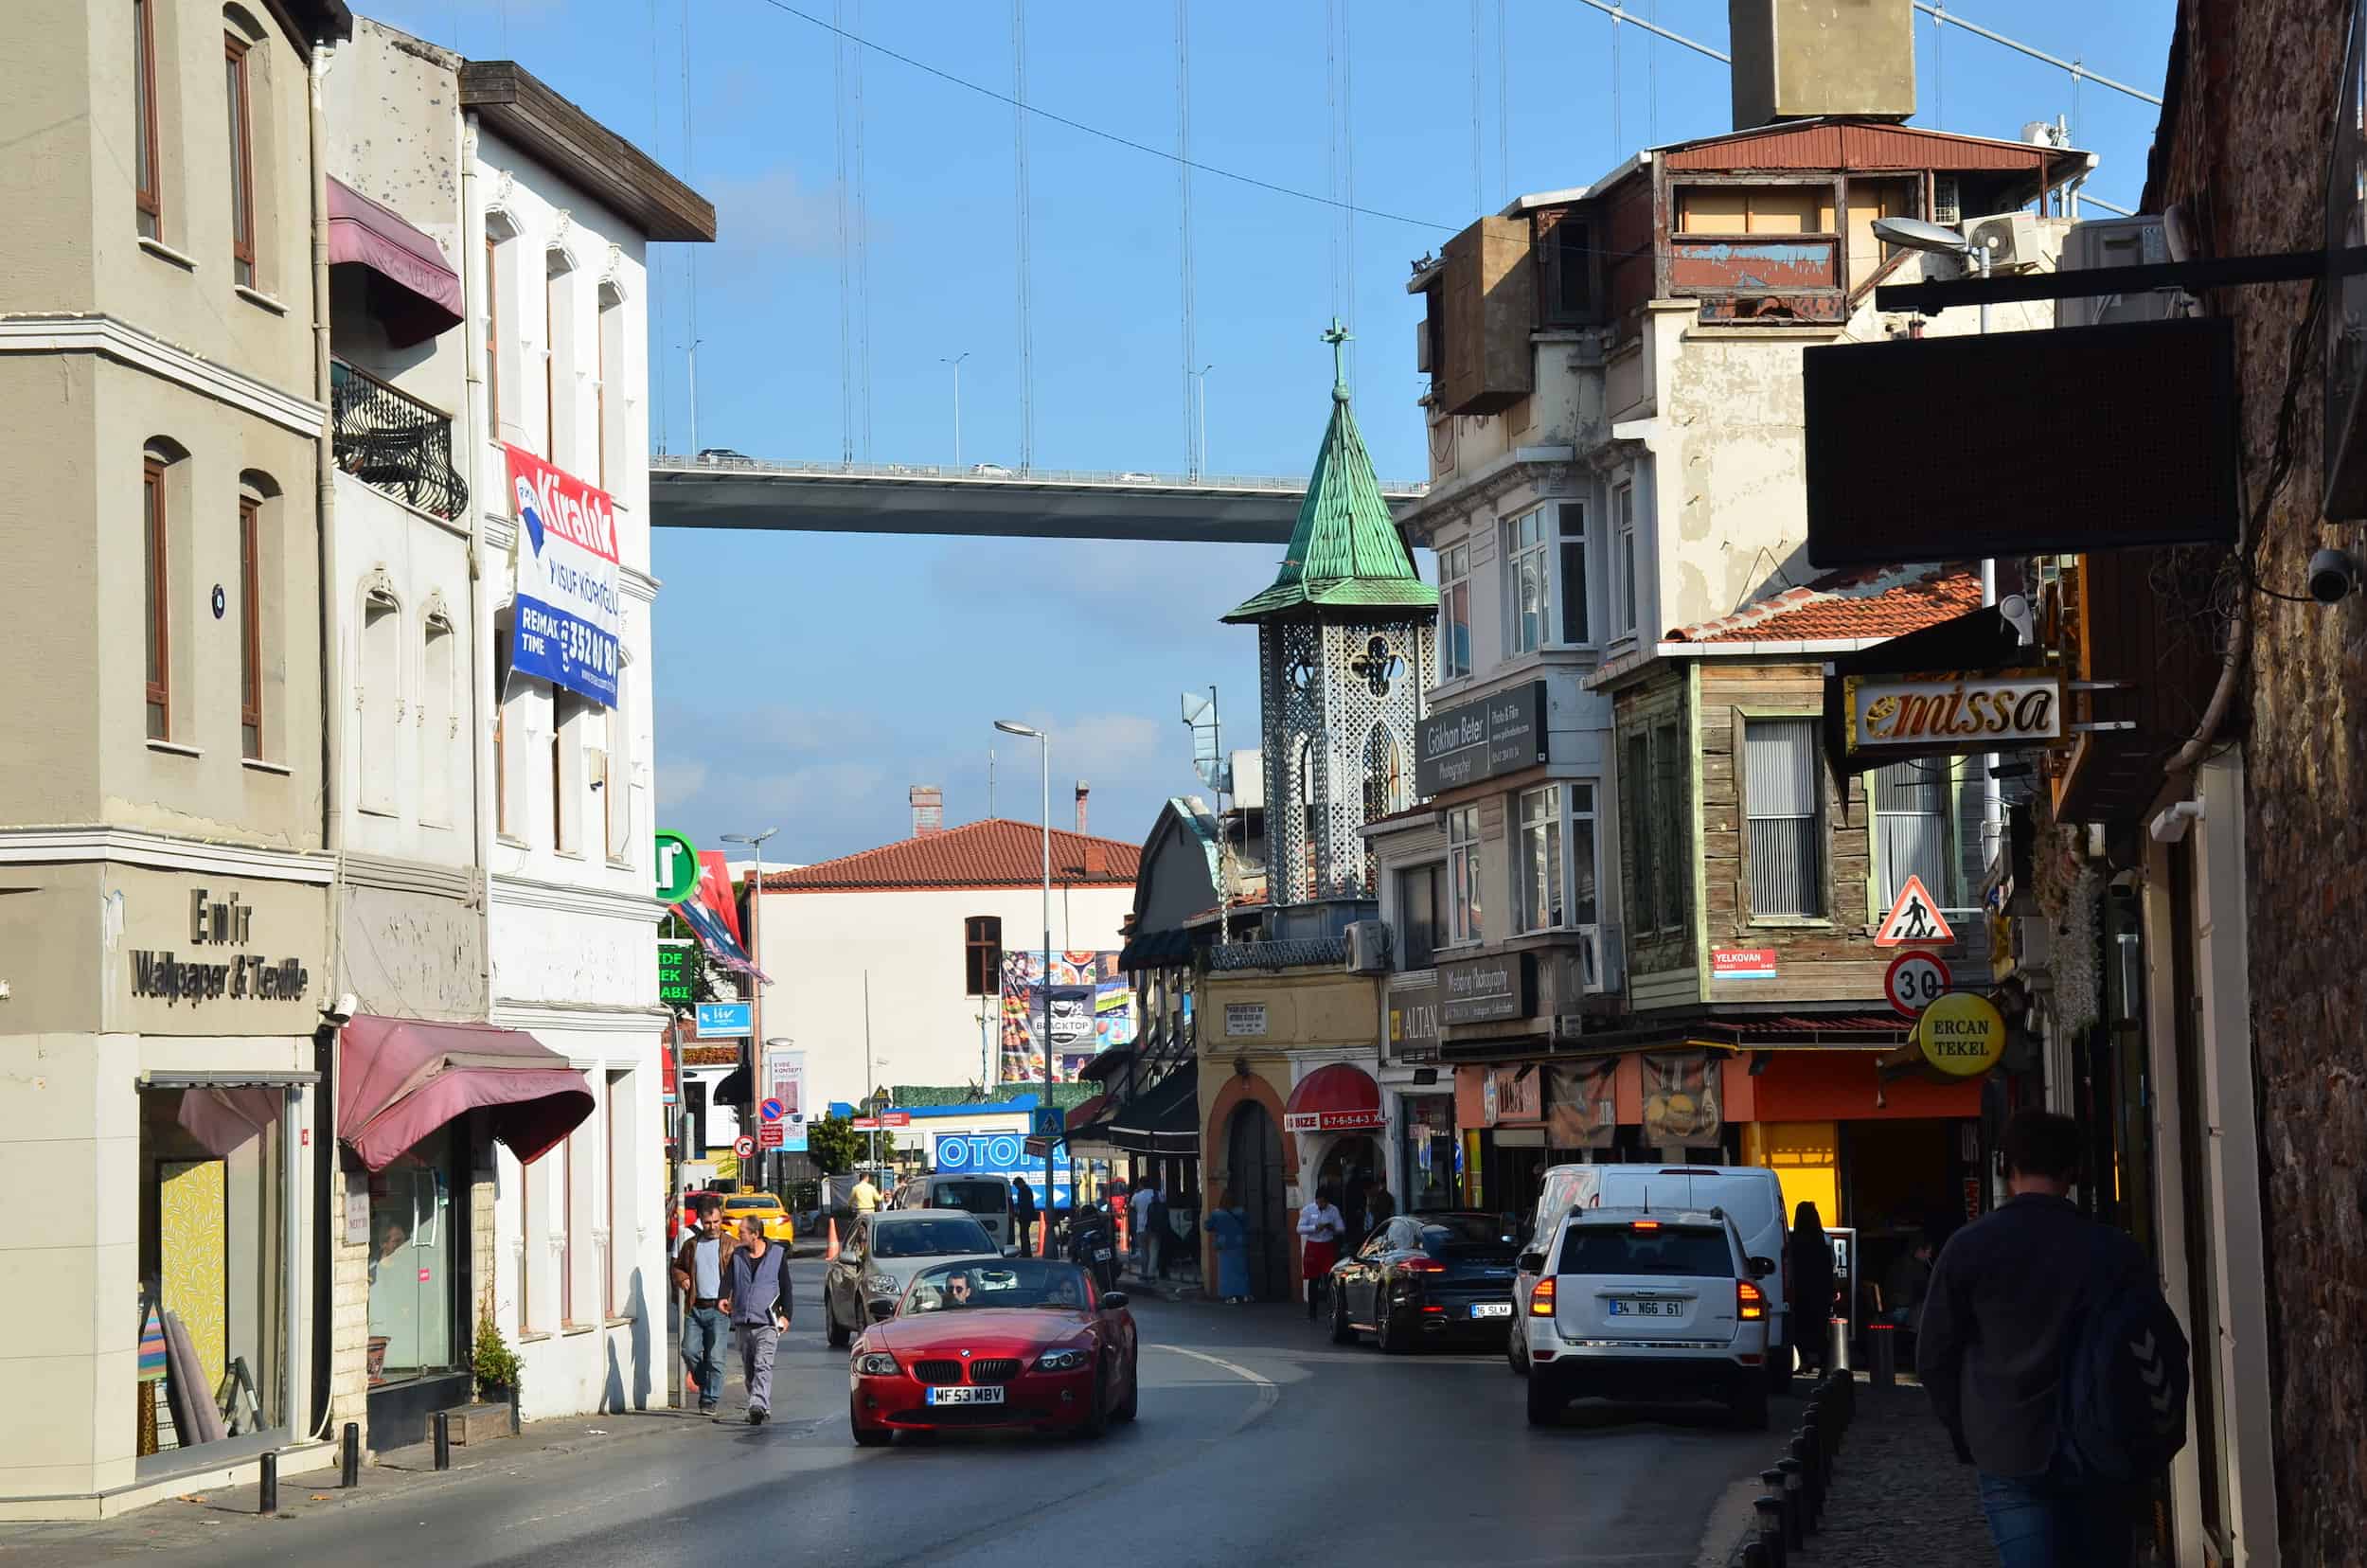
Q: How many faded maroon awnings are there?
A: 2